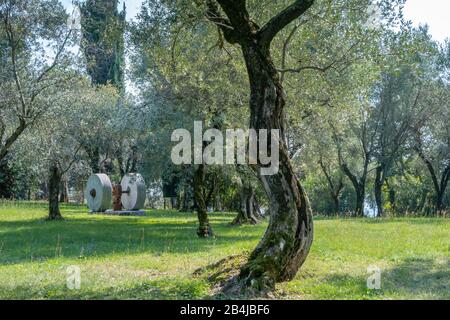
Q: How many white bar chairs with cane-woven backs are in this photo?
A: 0